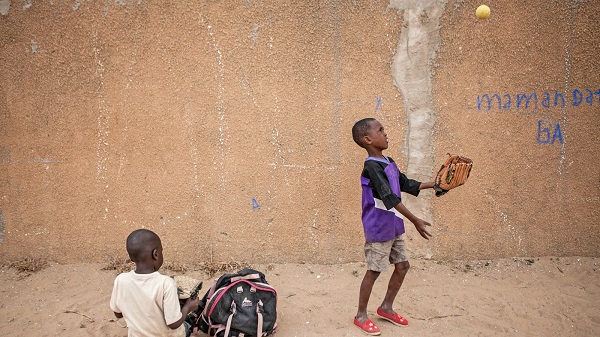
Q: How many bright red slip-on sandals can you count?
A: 2